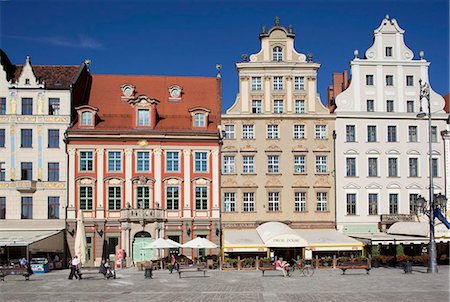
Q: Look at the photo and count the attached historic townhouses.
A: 4